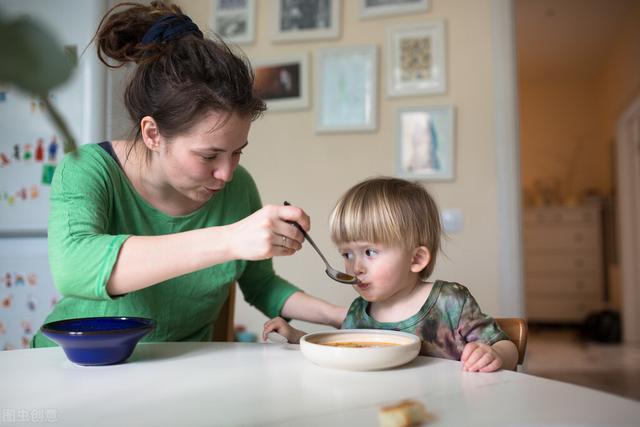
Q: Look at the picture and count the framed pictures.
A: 7